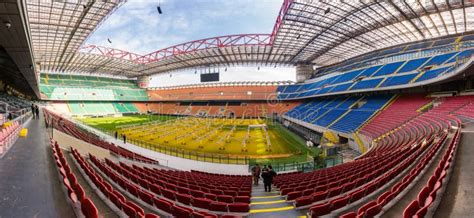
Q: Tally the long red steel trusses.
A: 3